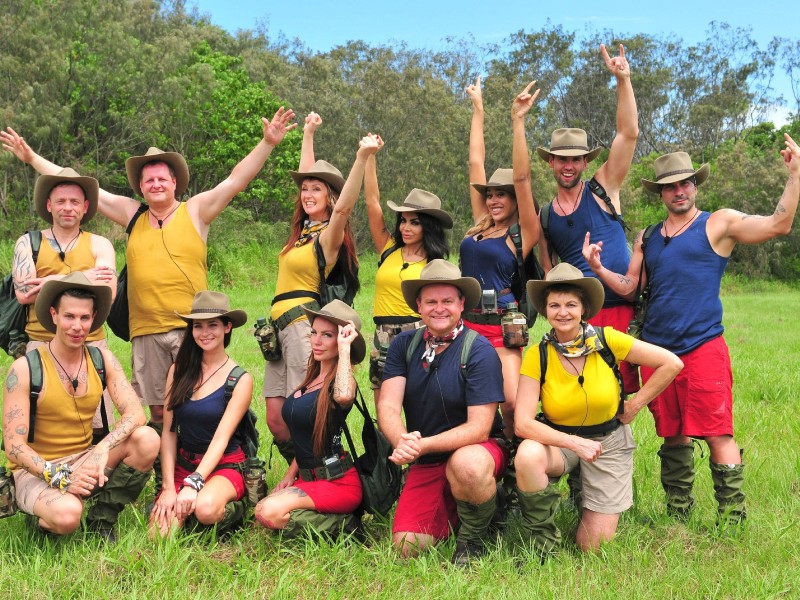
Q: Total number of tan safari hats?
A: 12